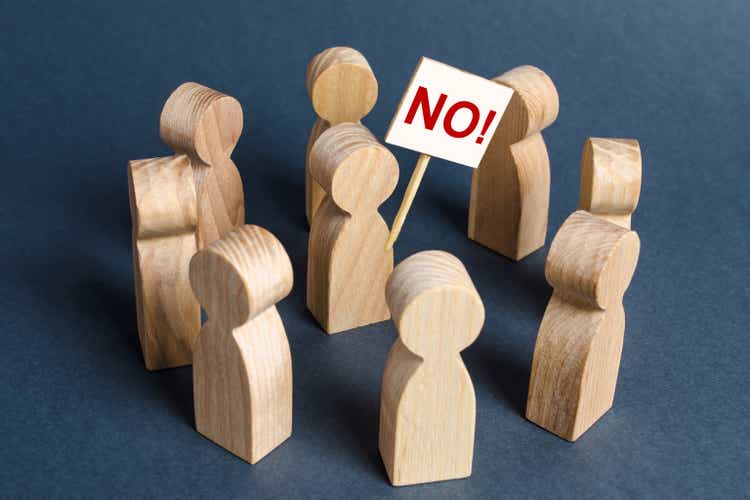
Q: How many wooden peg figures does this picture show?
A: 9